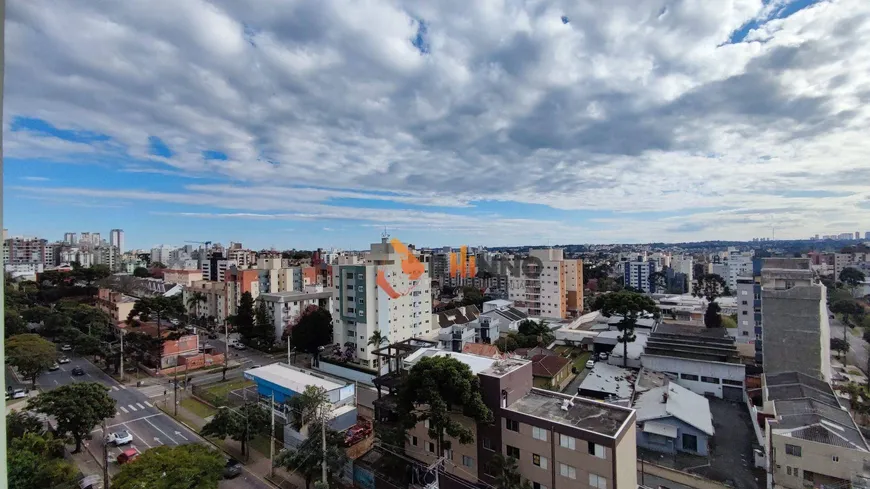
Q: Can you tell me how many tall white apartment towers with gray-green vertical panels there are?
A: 1